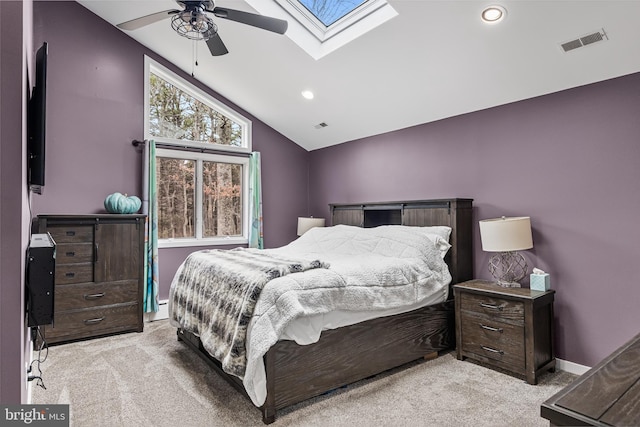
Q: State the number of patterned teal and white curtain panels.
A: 2